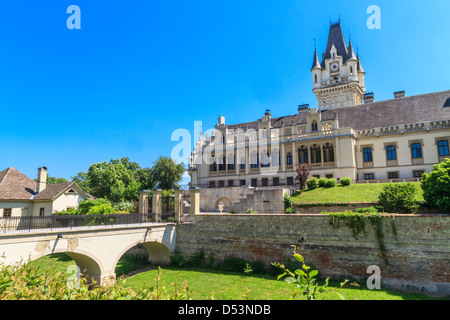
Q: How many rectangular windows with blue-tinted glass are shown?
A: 4